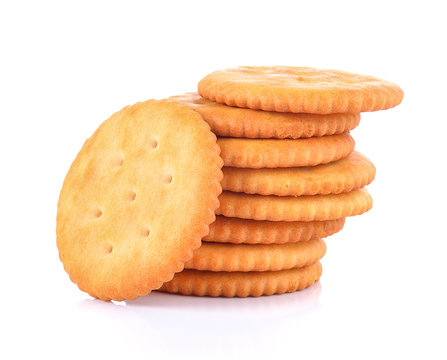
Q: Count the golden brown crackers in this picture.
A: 9